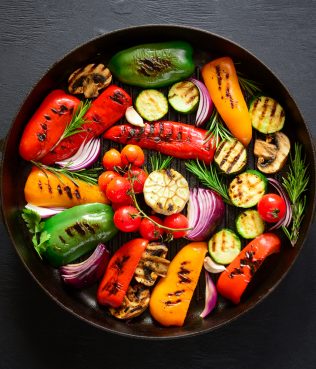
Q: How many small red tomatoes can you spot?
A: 10